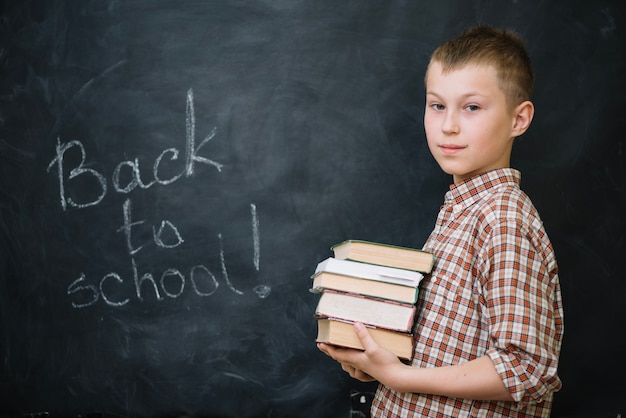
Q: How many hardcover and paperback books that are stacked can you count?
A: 5